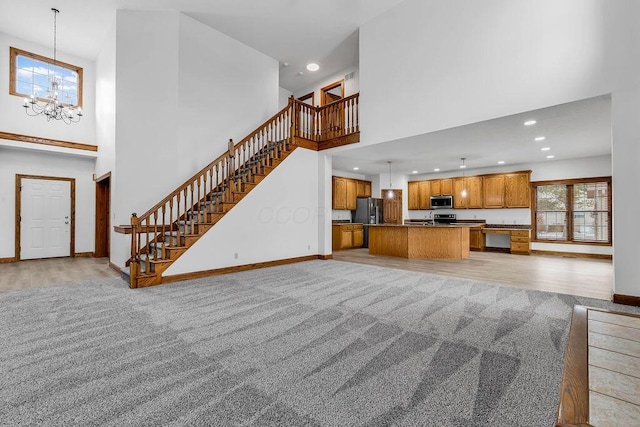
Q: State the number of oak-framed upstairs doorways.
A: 2